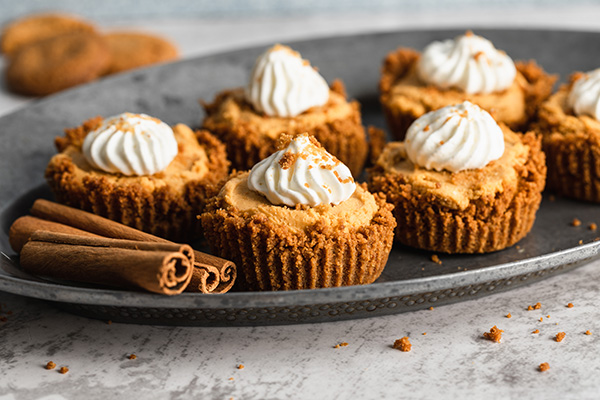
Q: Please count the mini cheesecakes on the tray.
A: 6